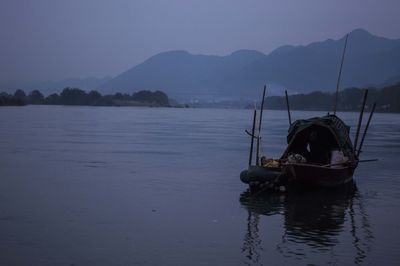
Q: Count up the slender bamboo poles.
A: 6